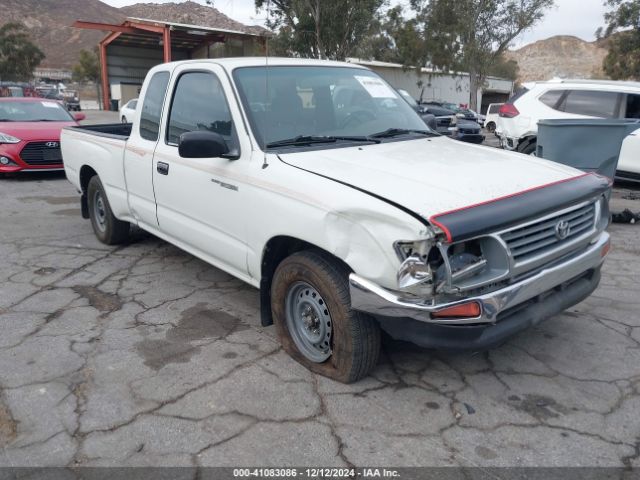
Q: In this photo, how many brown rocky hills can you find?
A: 2